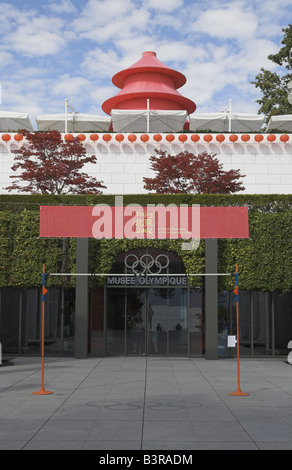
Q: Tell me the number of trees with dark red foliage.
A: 2